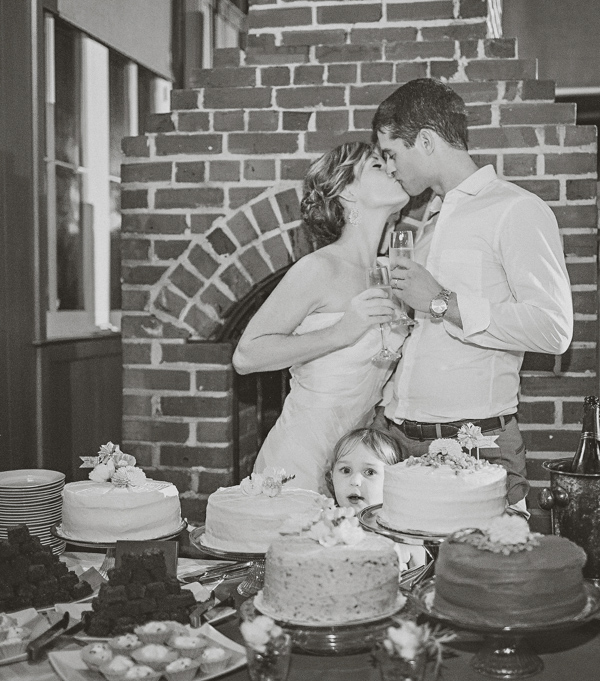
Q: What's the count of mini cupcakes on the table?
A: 13